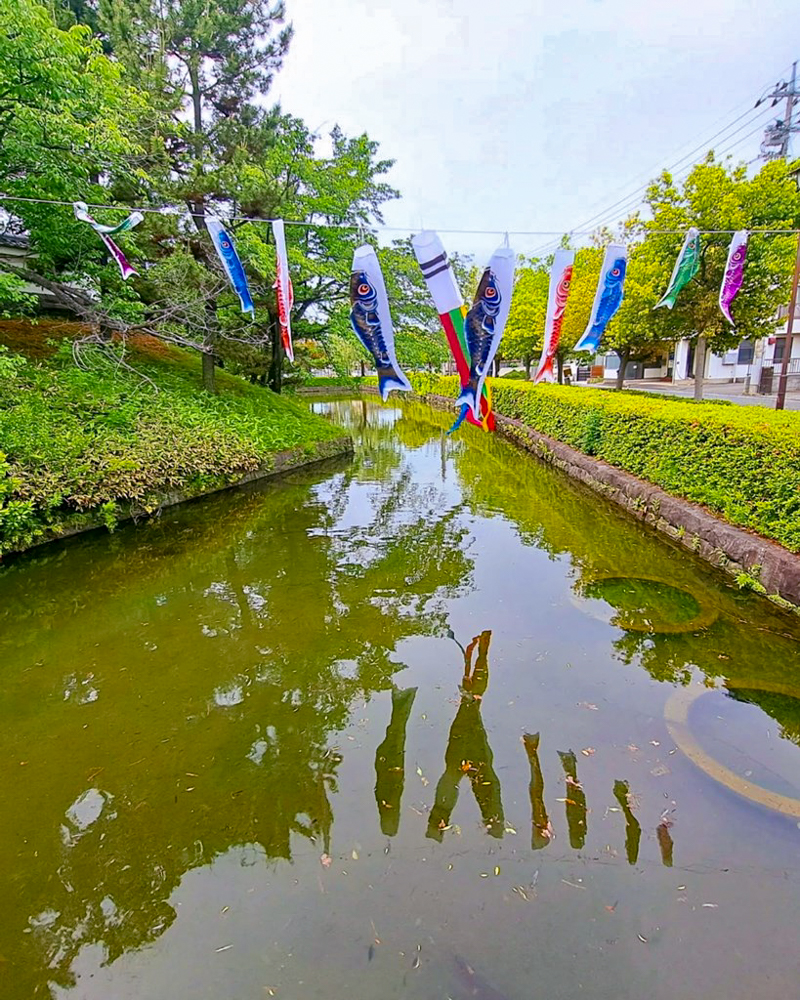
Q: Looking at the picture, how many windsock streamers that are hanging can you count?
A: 11